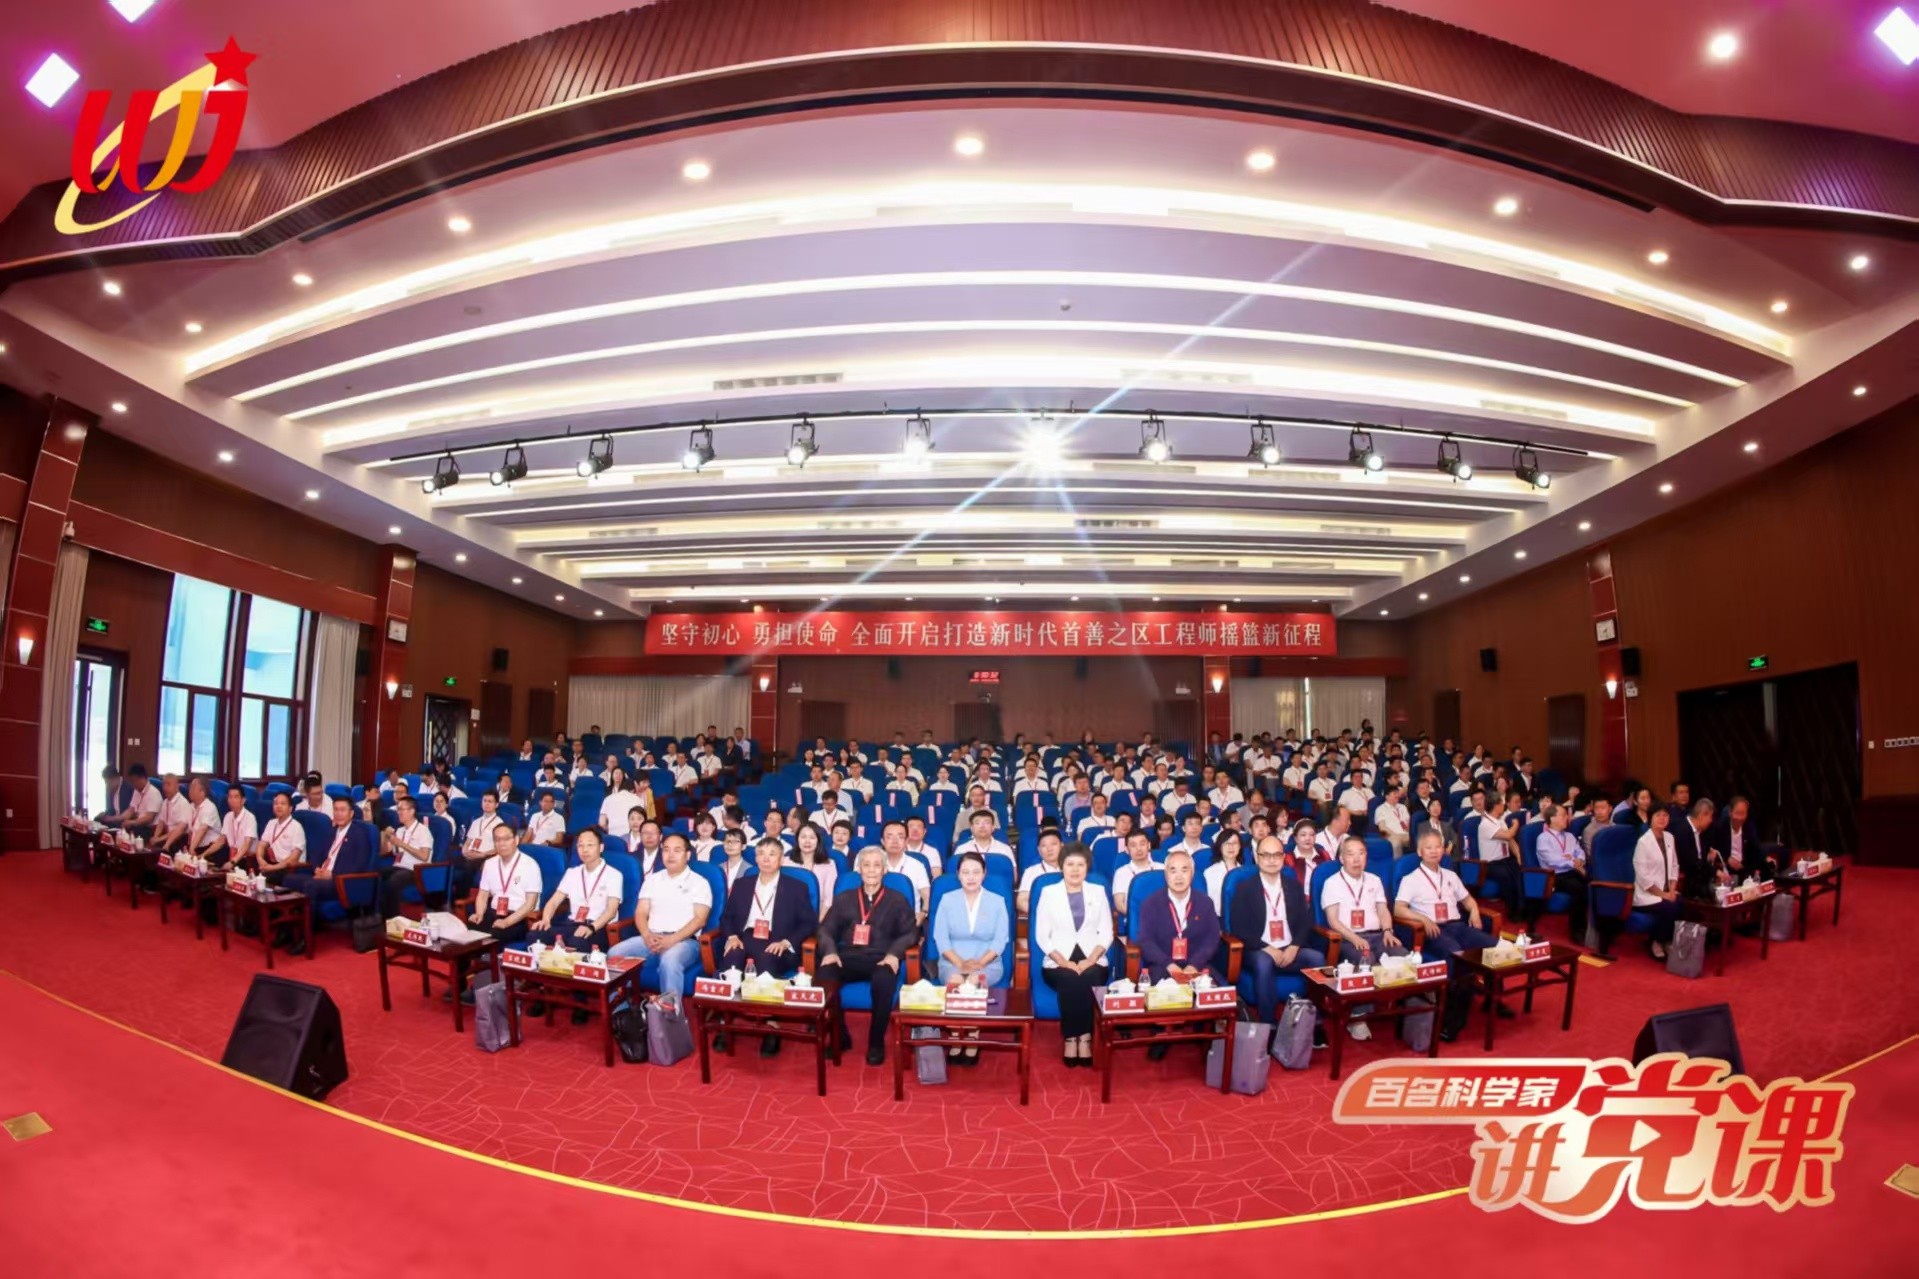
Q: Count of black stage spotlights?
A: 12